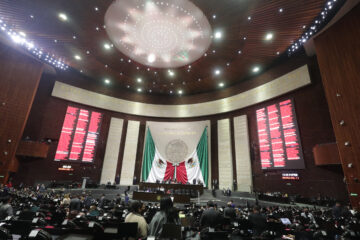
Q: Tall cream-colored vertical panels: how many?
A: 4